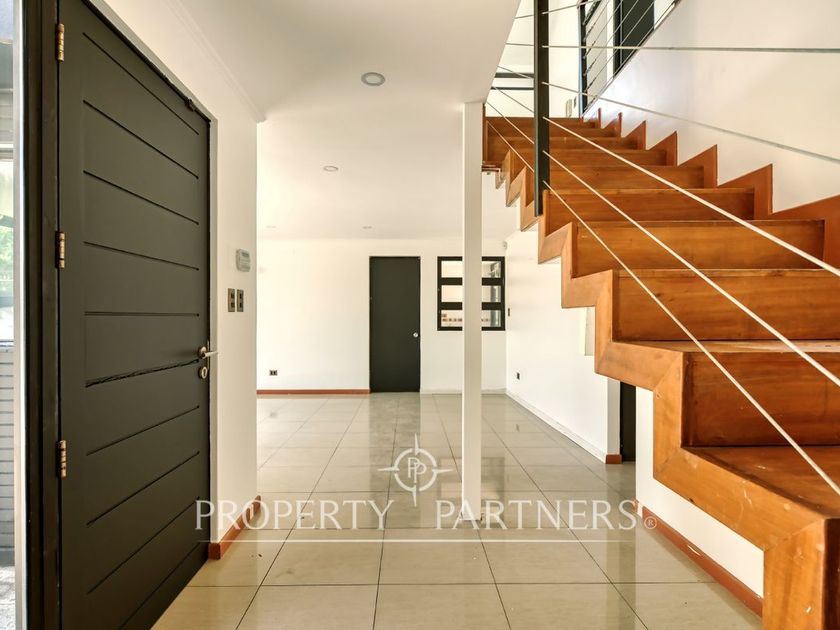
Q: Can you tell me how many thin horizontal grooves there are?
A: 10